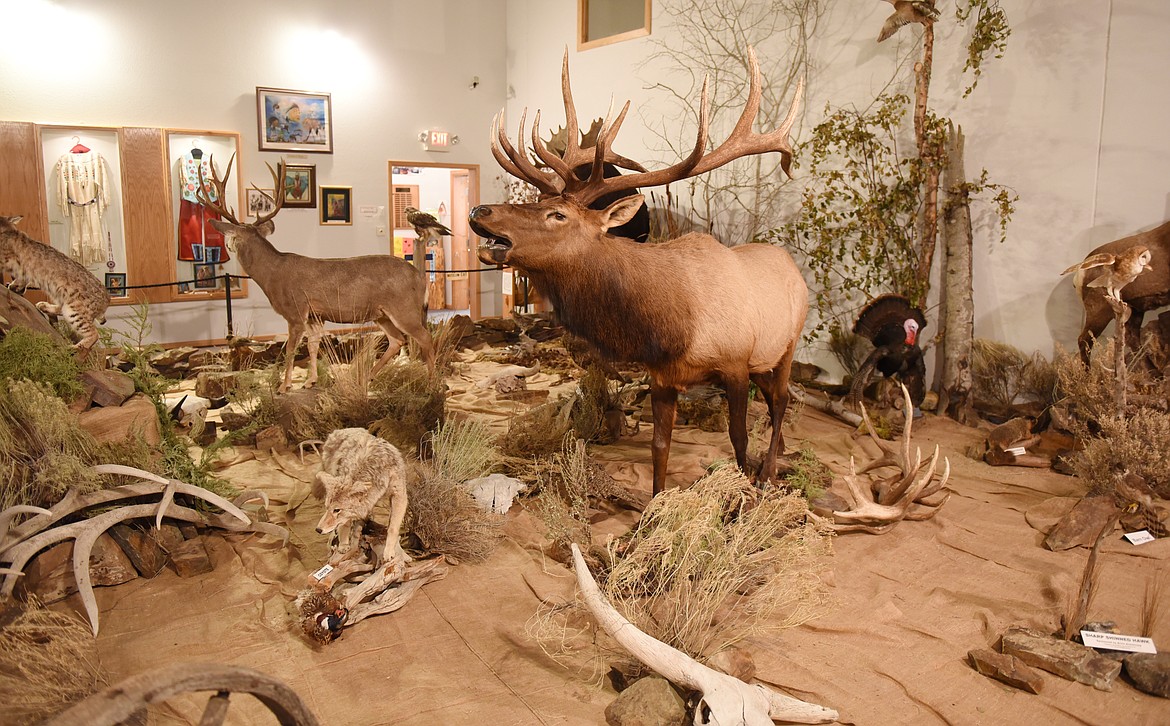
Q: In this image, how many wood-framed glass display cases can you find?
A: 2